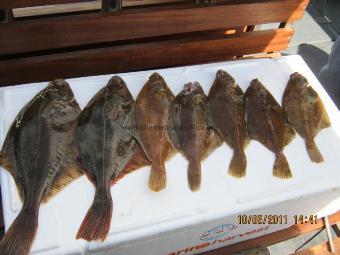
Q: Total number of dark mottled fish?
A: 2